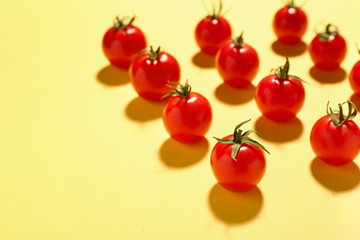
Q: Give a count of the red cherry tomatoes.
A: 11